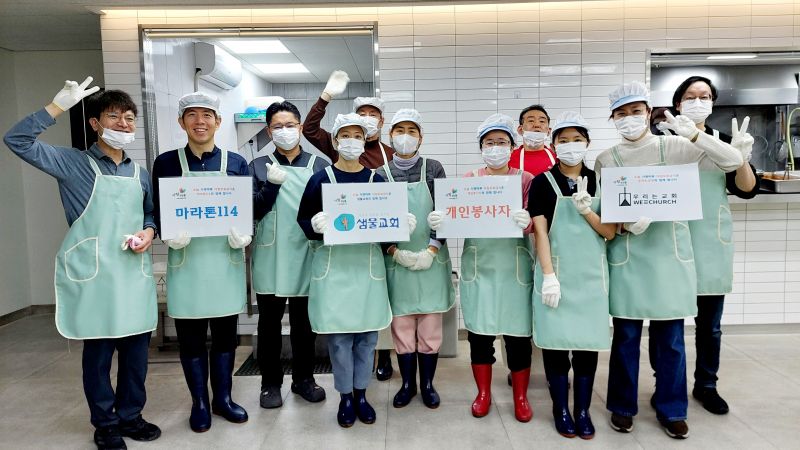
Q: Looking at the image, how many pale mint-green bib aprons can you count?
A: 9